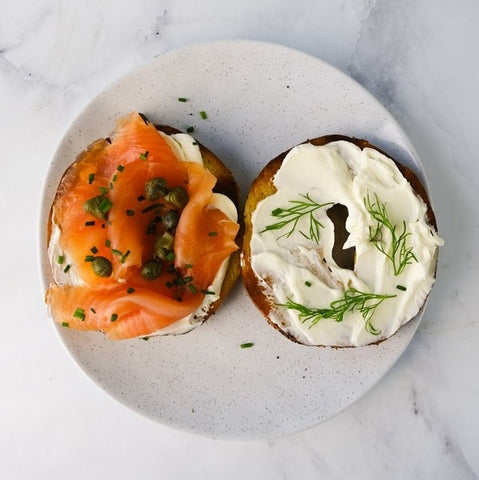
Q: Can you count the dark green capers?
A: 7